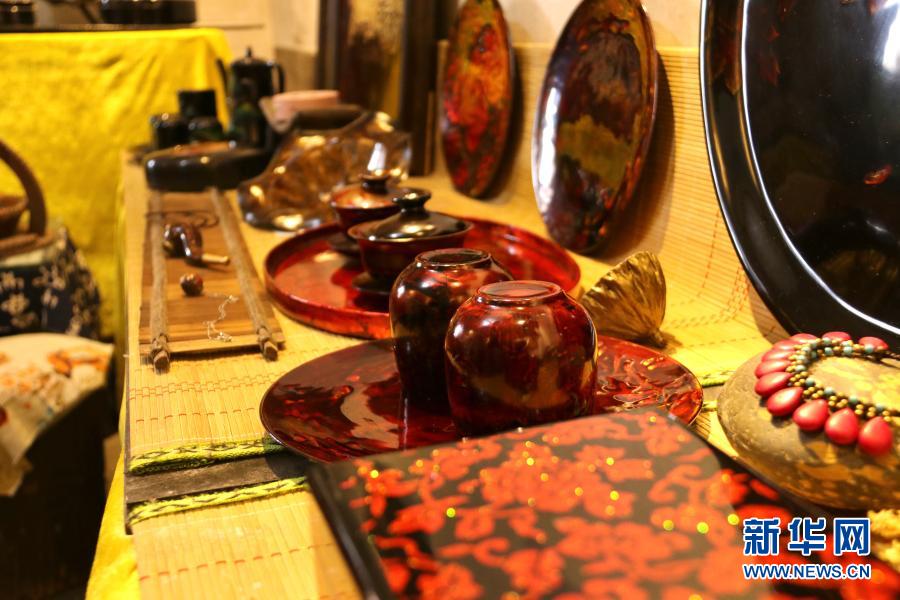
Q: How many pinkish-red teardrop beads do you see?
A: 11